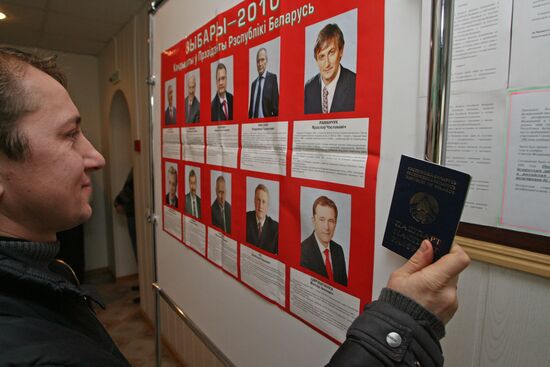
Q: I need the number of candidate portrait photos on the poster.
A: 10